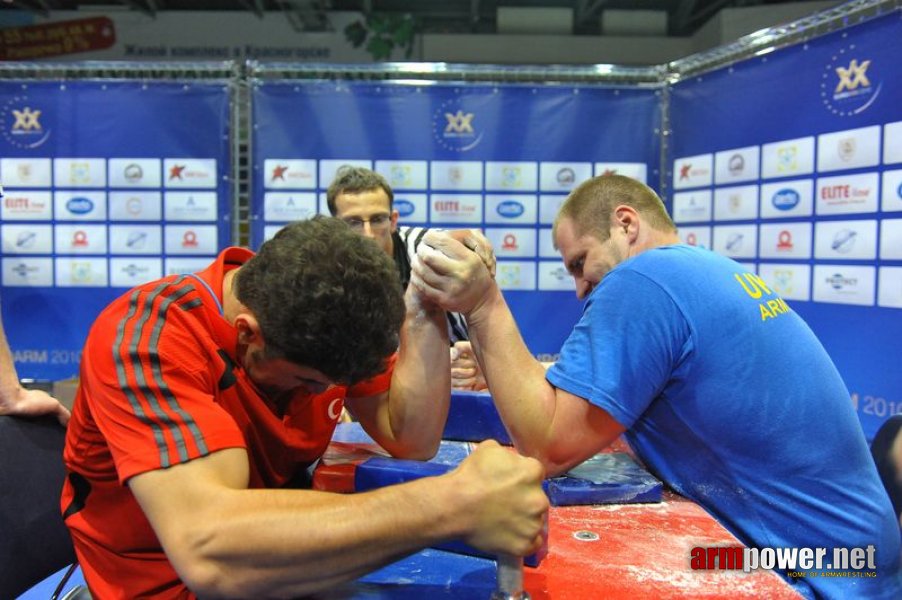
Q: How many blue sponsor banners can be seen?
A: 3